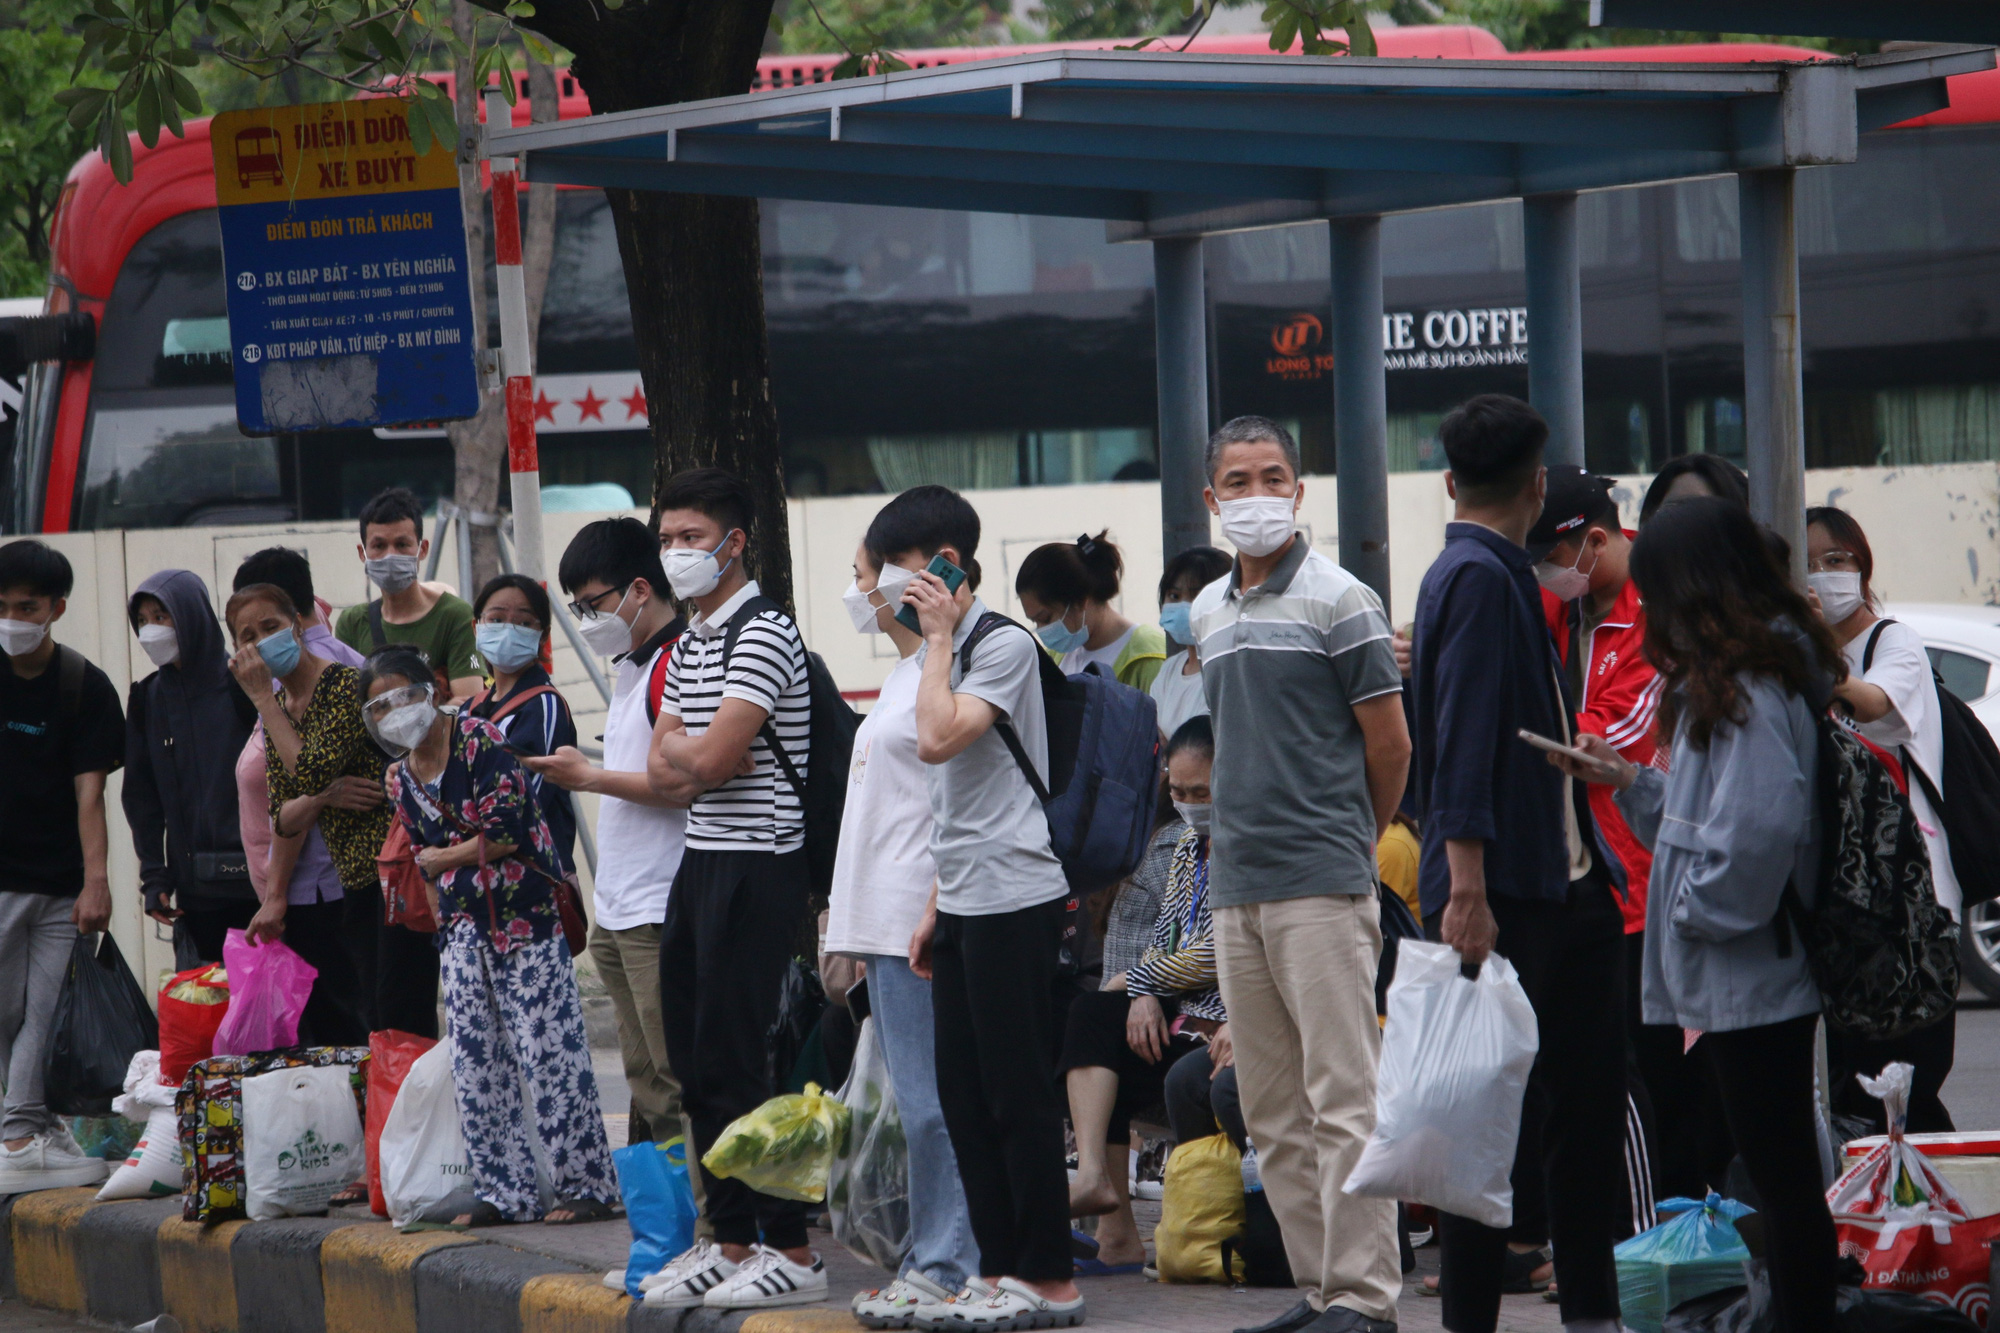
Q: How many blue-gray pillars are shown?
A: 4